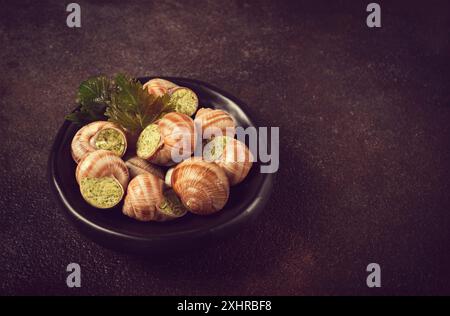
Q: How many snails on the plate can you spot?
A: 9